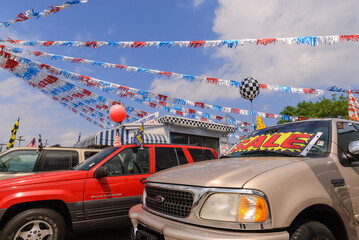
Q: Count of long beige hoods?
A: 1